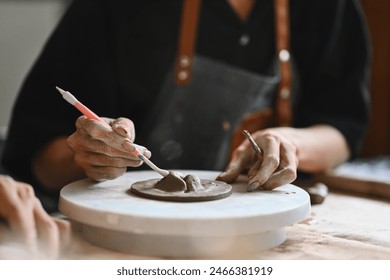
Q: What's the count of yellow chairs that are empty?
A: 0